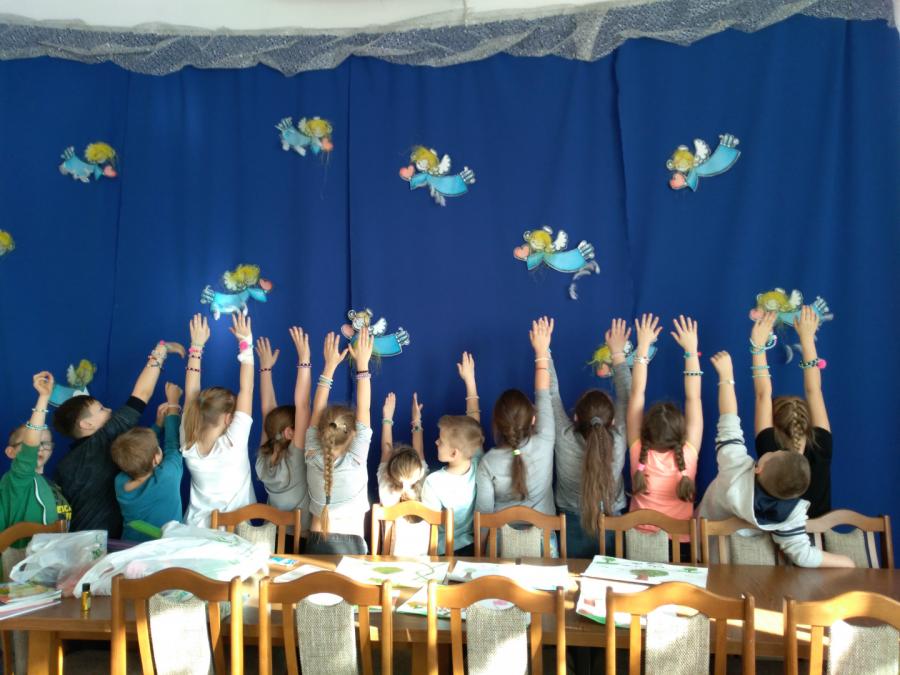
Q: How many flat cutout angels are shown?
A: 11